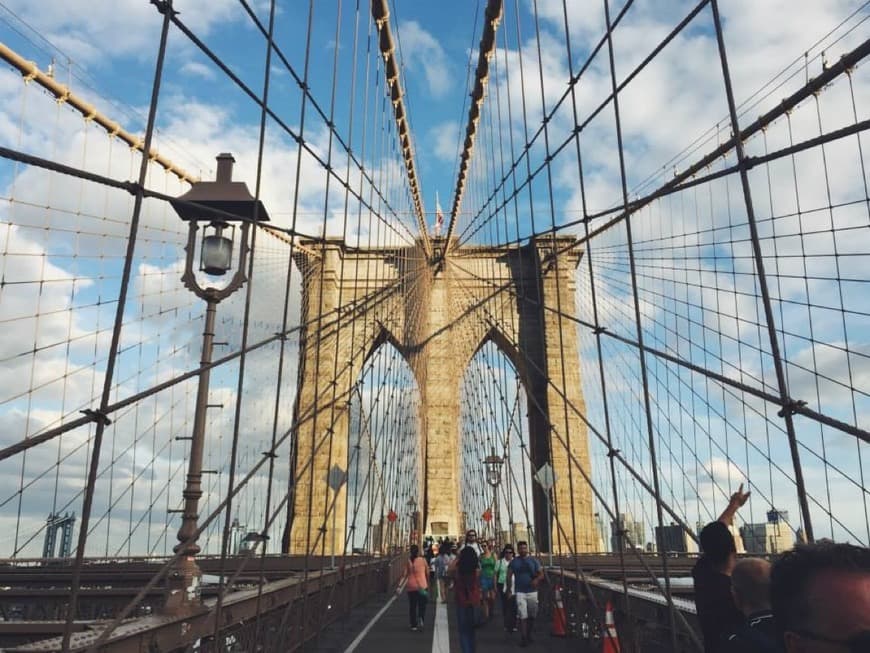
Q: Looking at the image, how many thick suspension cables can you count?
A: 4